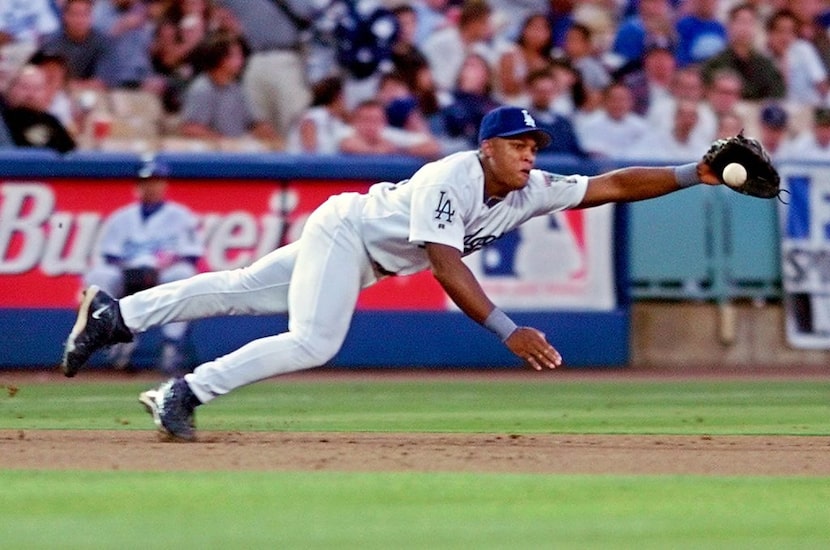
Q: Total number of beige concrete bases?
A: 1